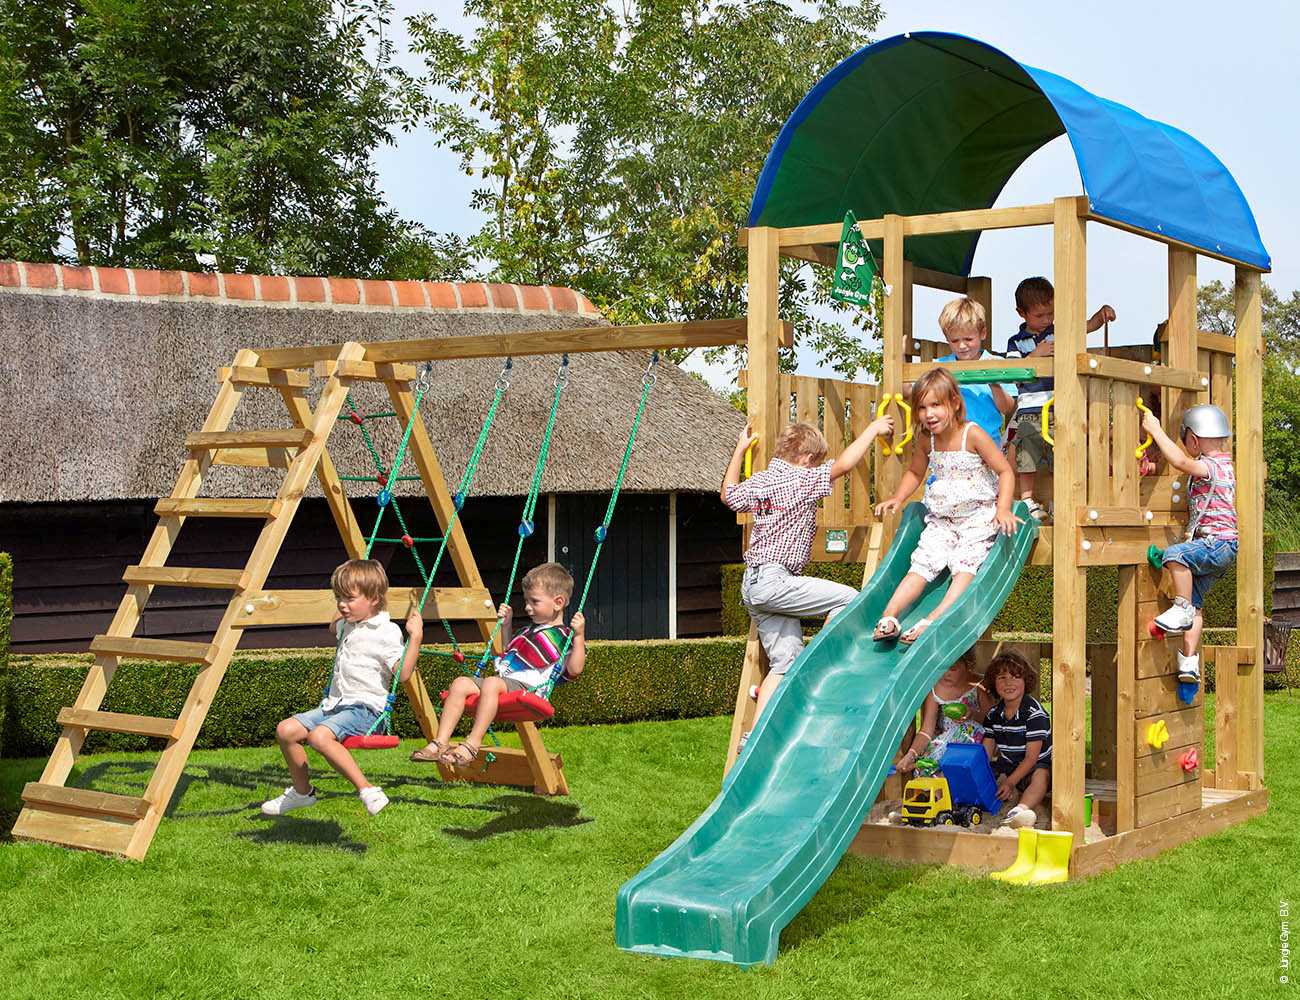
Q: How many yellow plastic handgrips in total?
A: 5